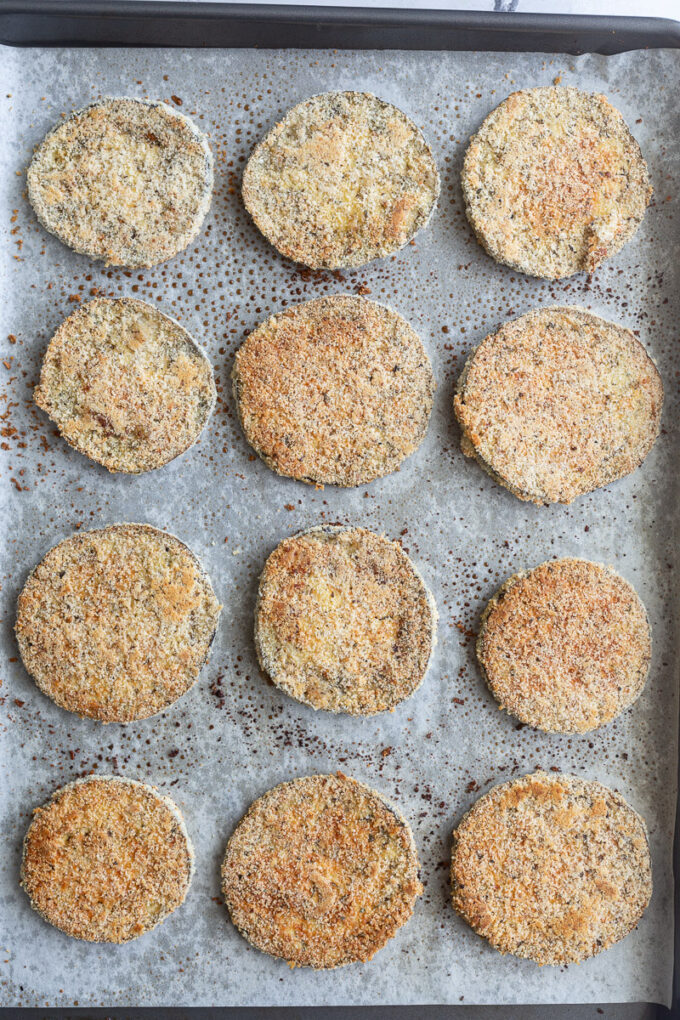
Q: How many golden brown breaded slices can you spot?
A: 12